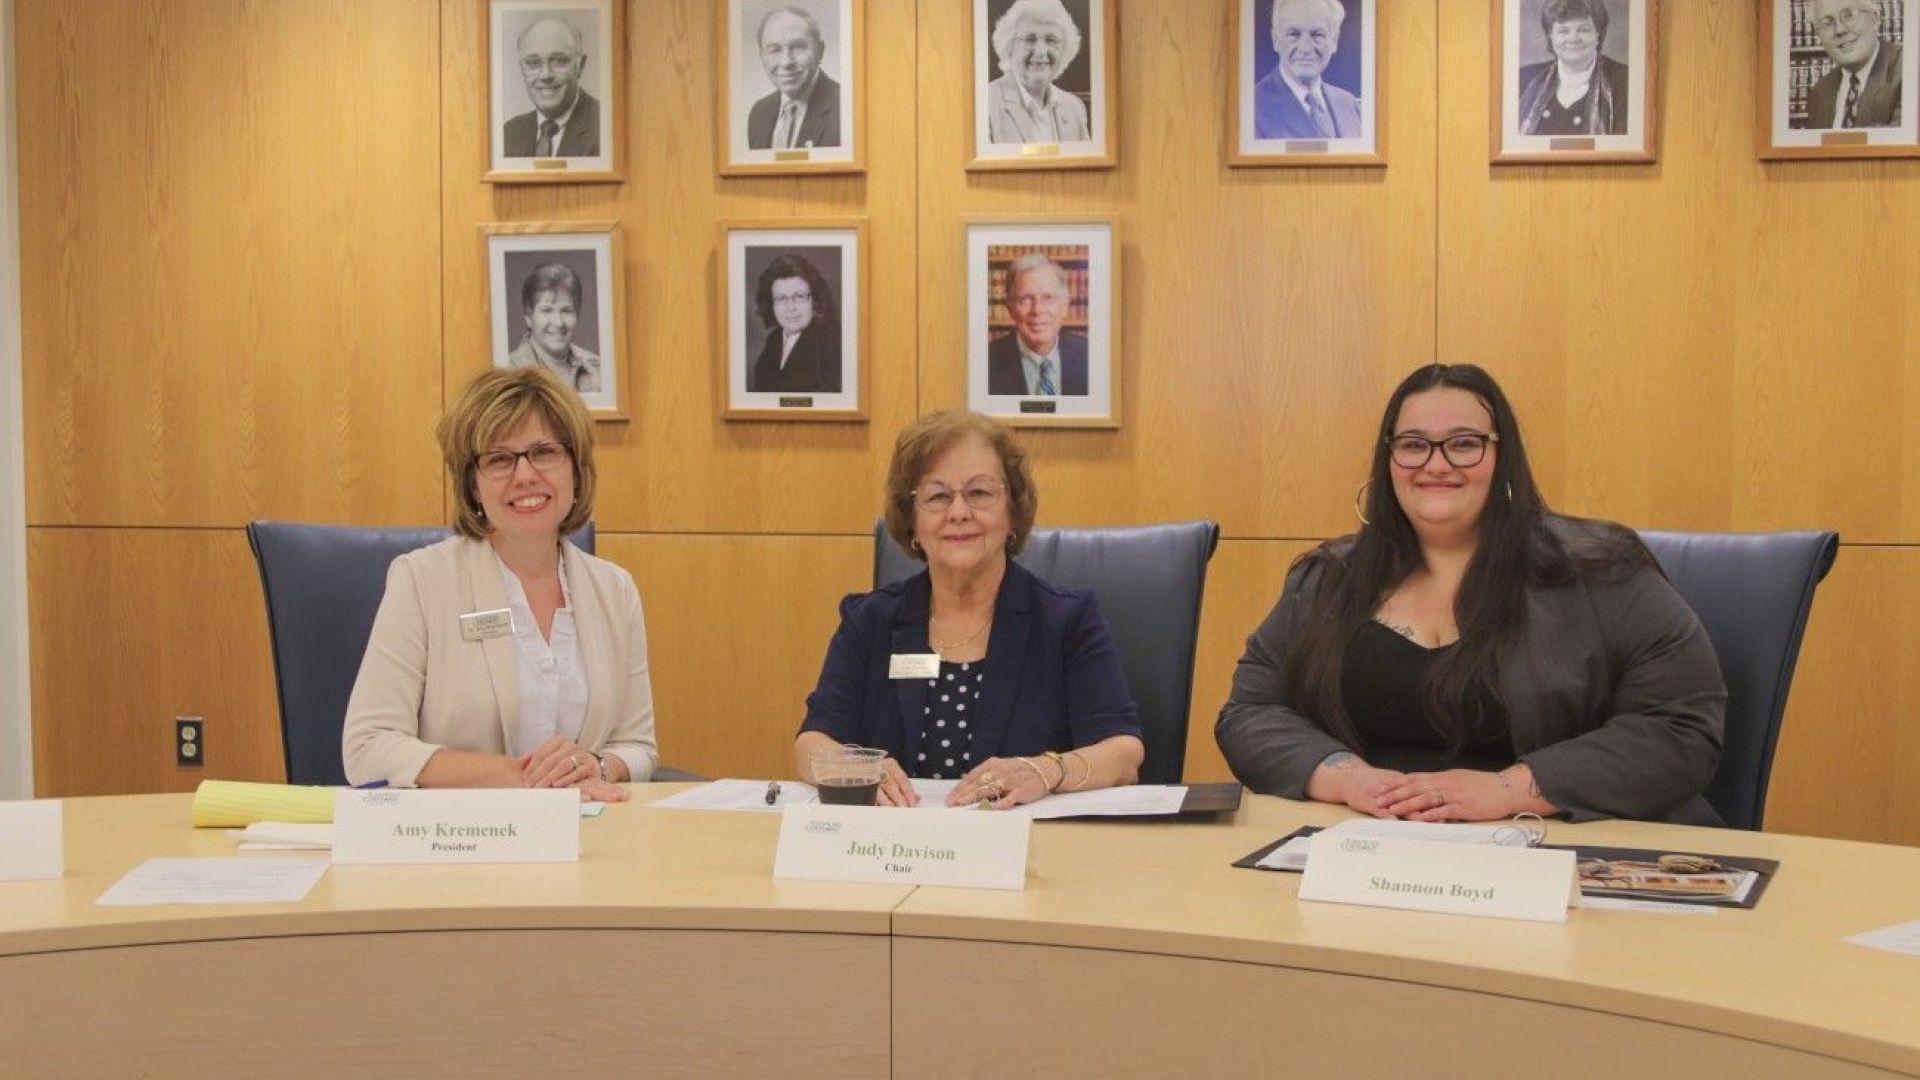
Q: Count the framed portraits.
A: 9